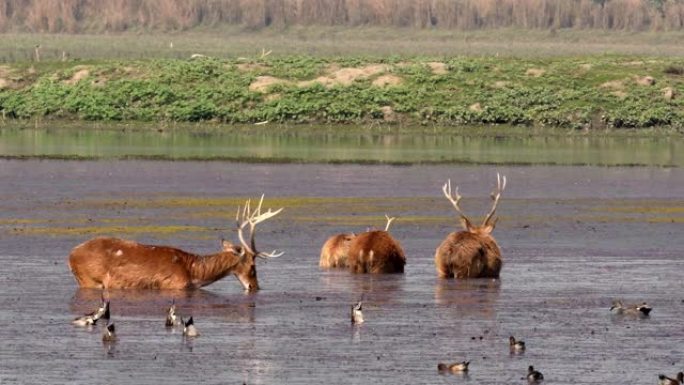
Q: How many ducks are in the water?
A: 11